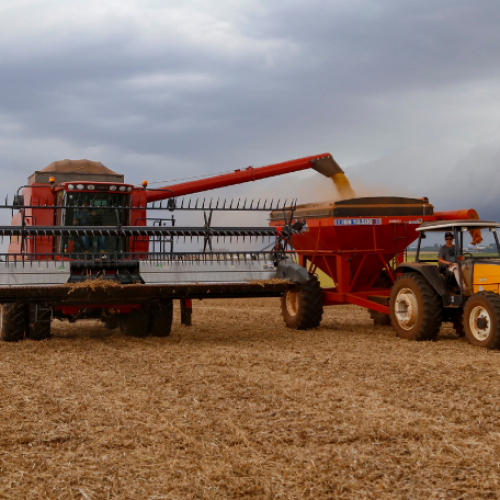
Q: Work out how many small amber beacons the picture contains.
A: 2